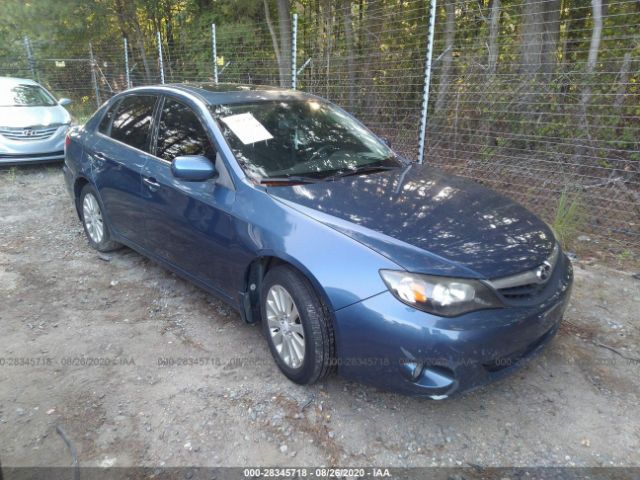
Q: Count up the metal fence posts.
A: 7